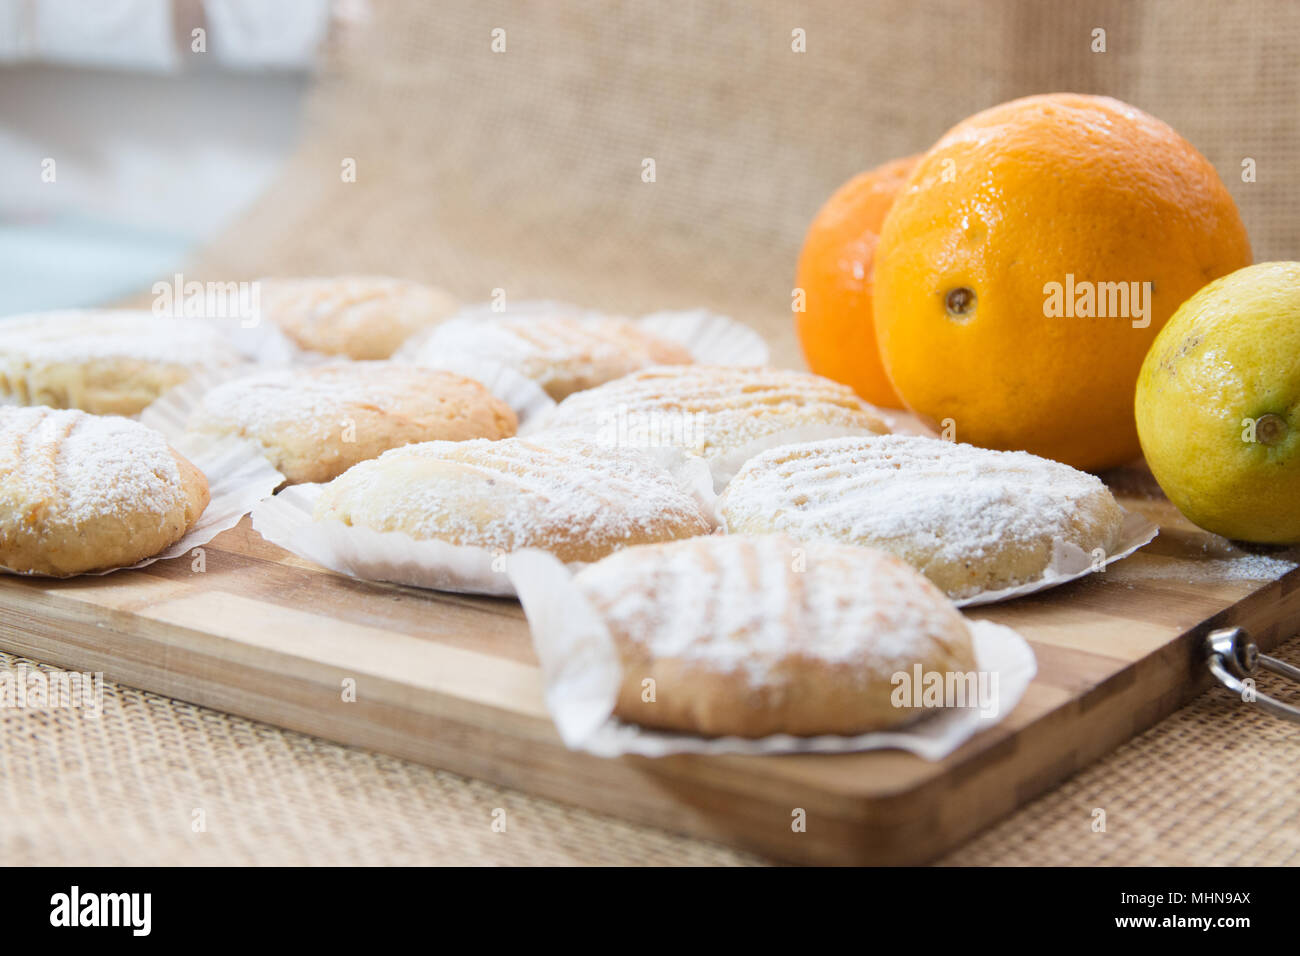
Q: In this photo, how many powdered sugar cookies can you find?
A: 9